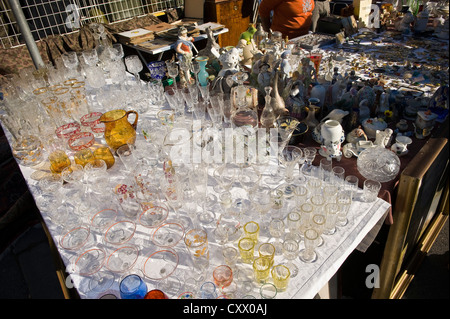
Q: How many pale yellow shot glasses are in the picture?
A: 5